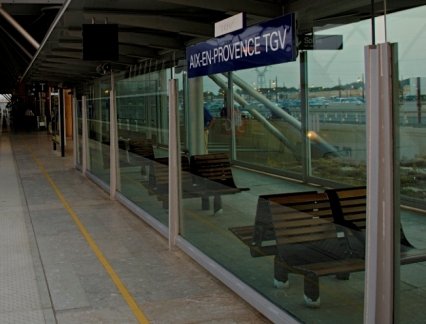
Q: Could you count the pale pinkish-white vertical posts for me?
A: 5